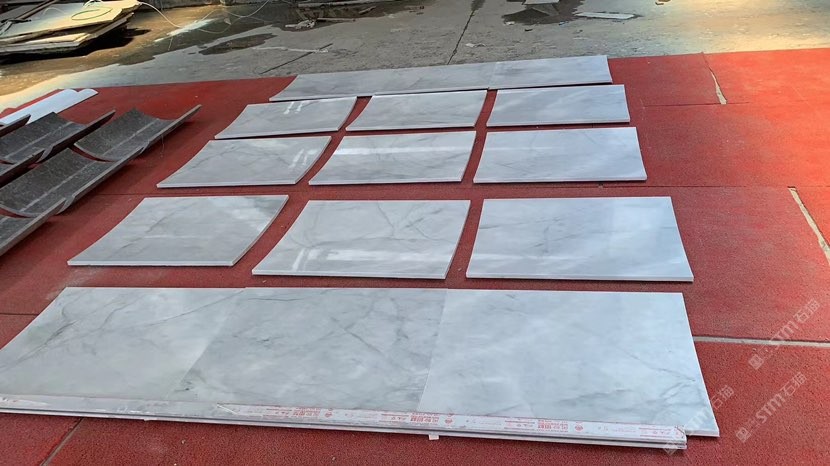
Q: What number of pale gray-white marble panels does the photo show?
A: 15